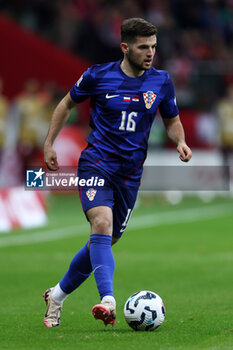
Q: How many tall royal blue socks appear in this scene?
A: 2